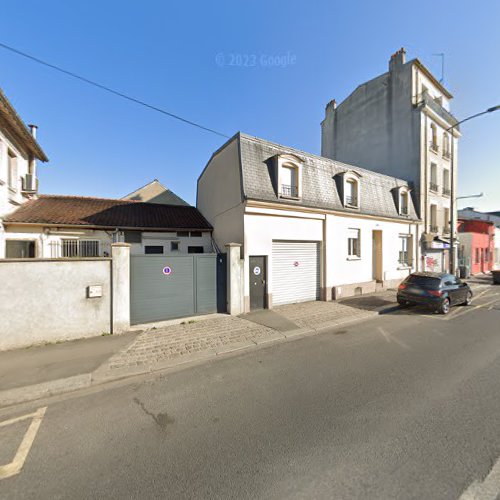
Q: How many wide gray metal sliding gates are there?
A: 1